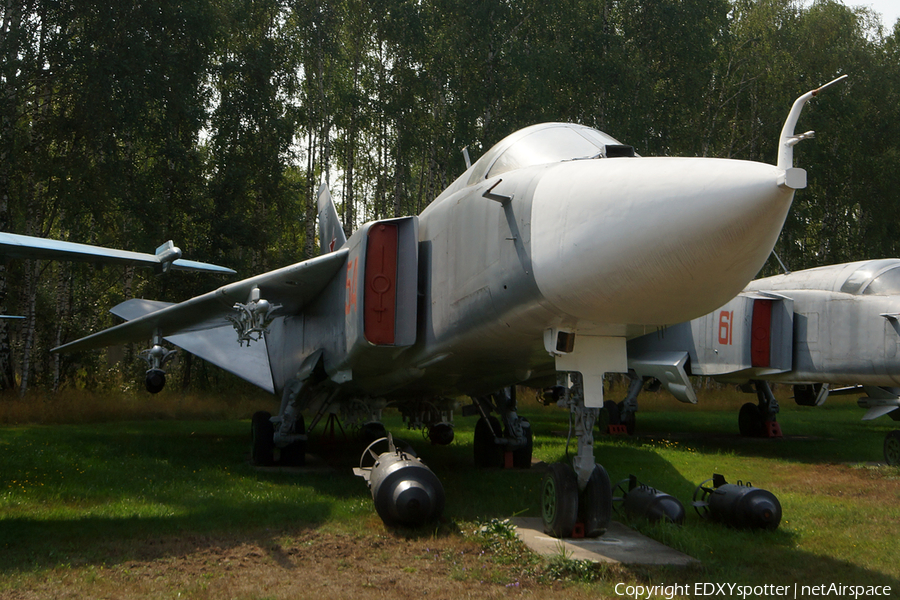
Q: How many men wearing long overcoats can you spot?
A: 0